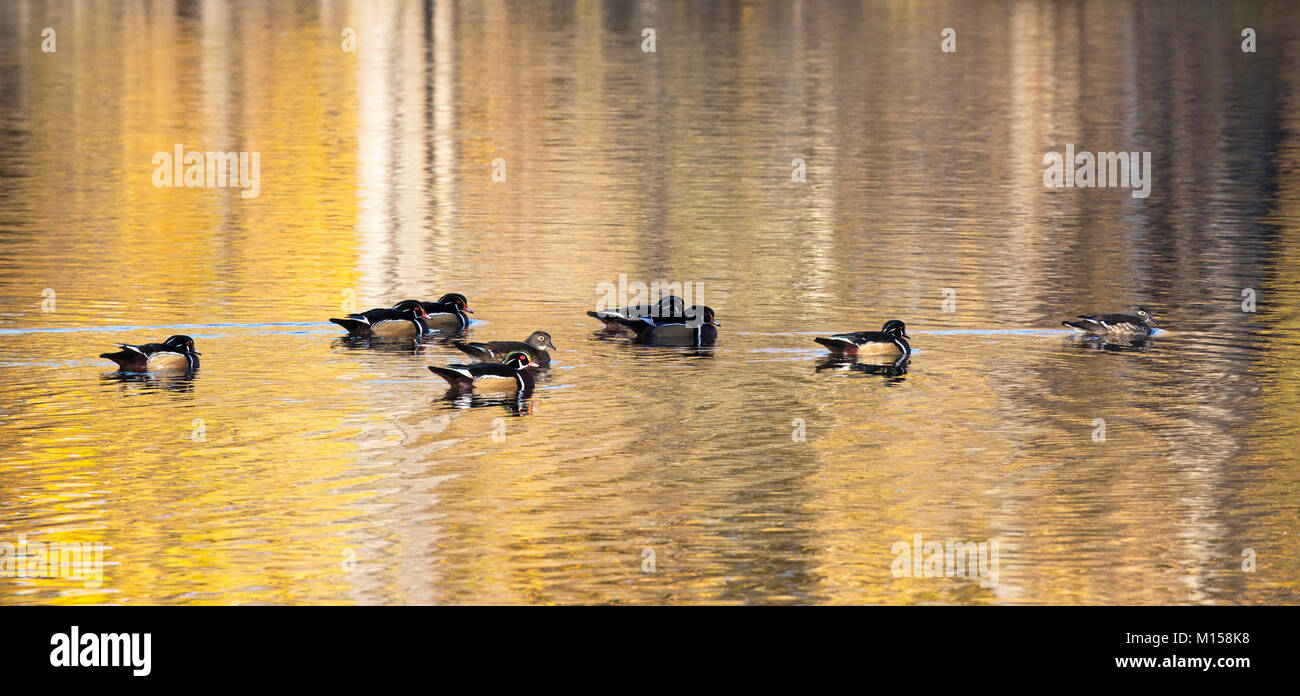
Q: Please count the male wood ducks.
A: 7